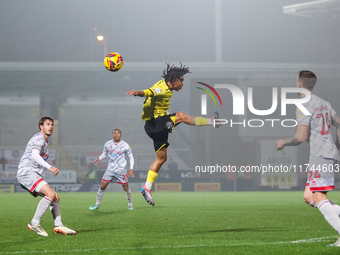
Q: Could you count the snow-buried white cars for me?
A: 0